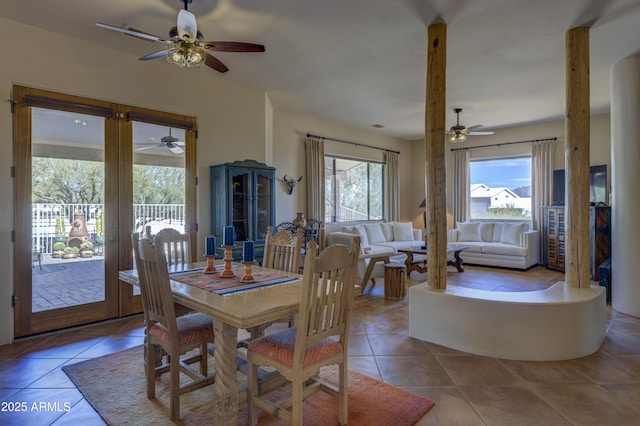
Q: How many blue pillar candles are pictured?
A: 3